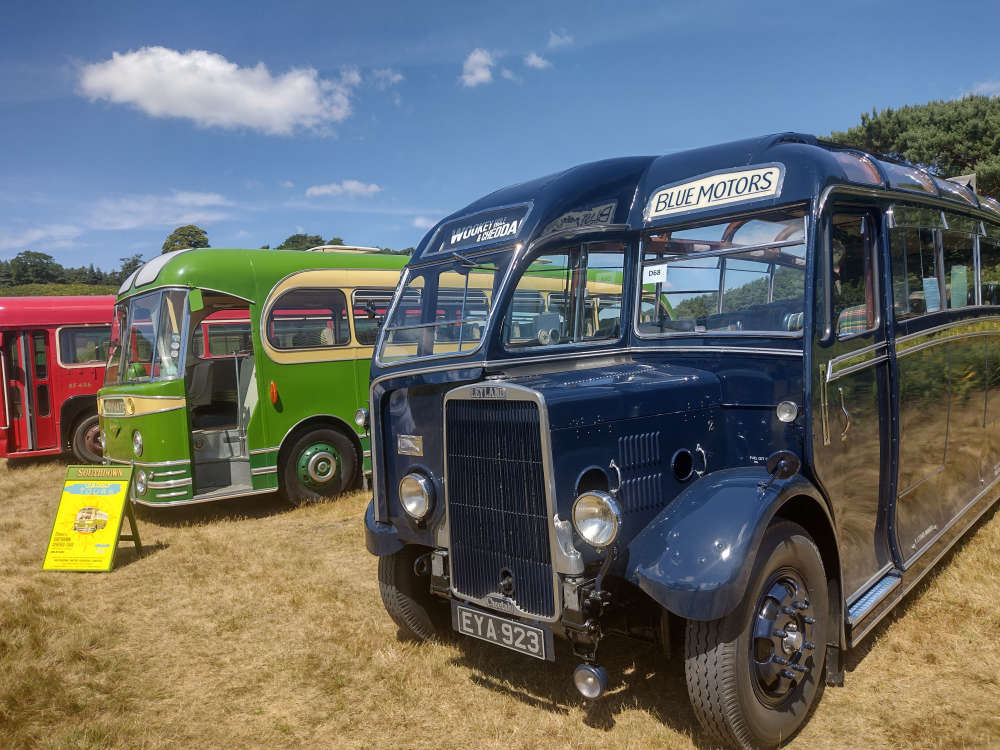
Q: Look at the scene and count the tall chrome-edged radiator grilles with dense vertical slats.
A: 1